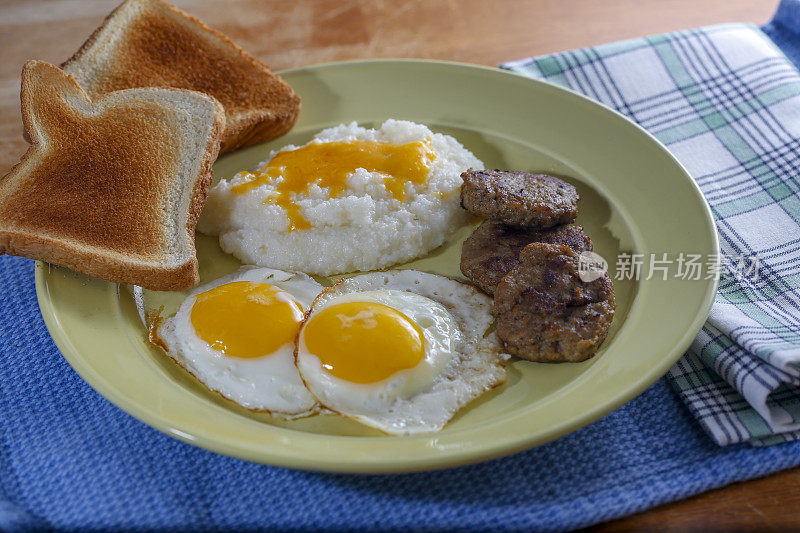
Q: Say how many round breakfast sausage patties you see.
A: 3